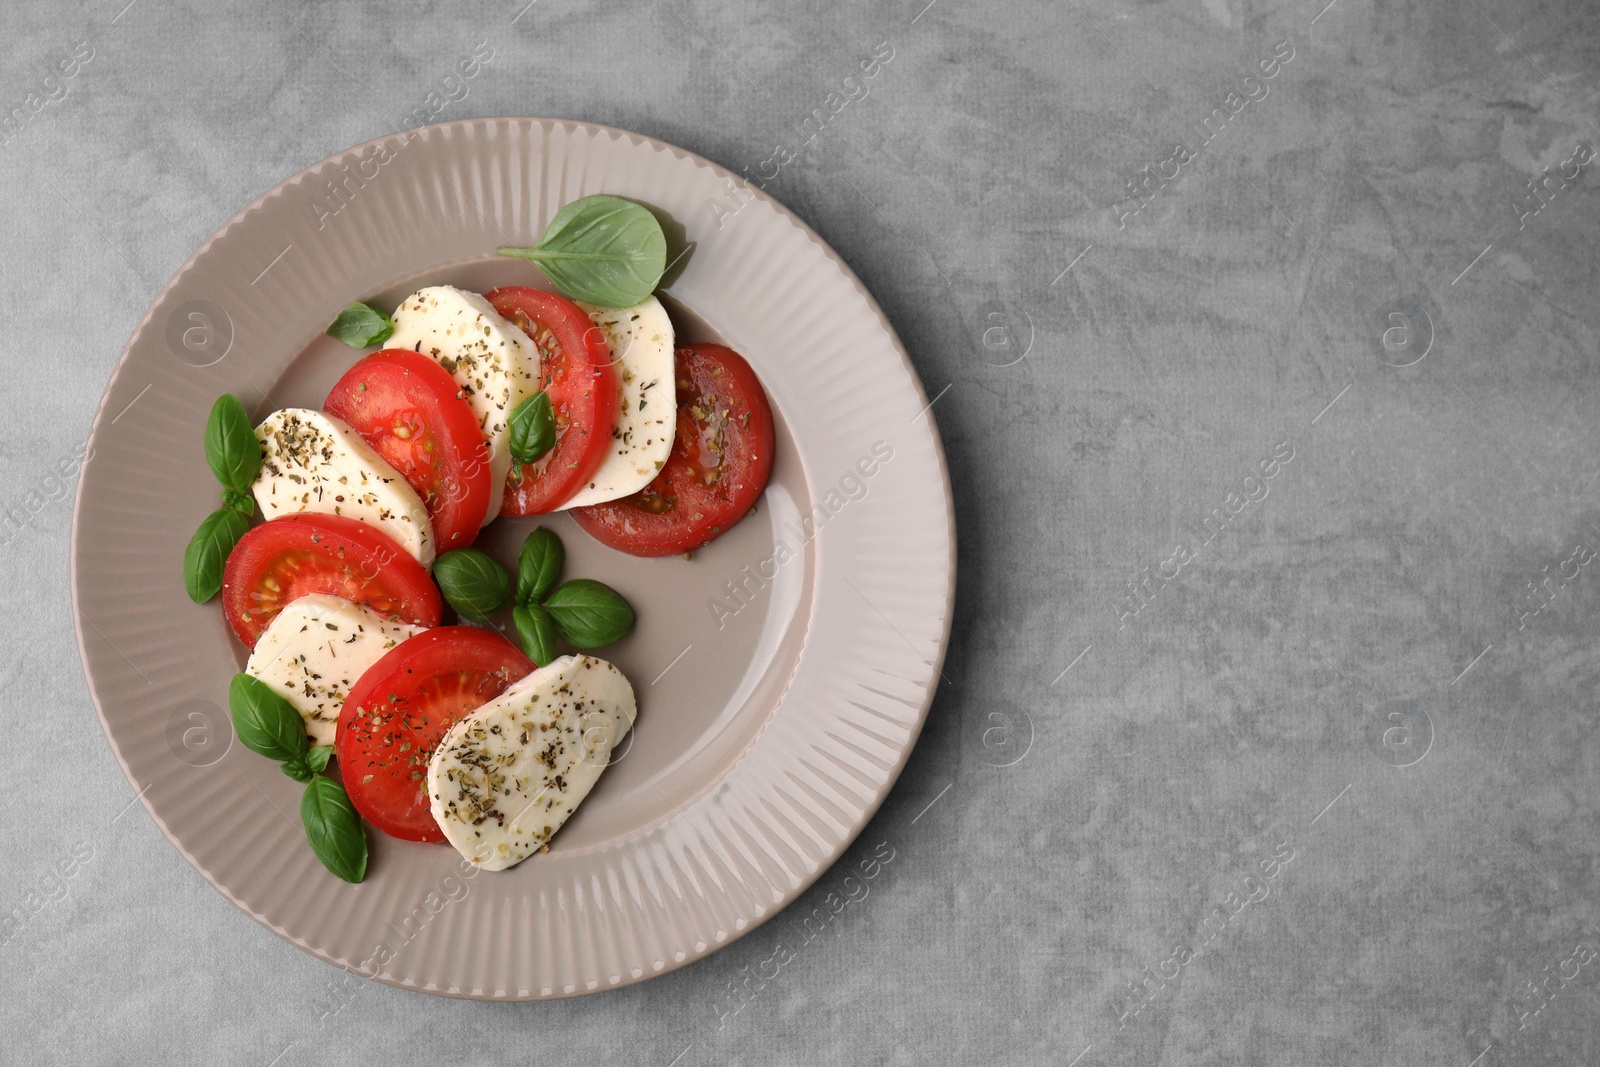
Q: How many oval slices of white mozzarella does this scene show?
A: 5